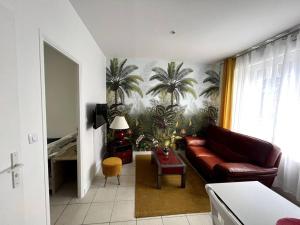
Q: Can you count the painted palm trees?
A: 3